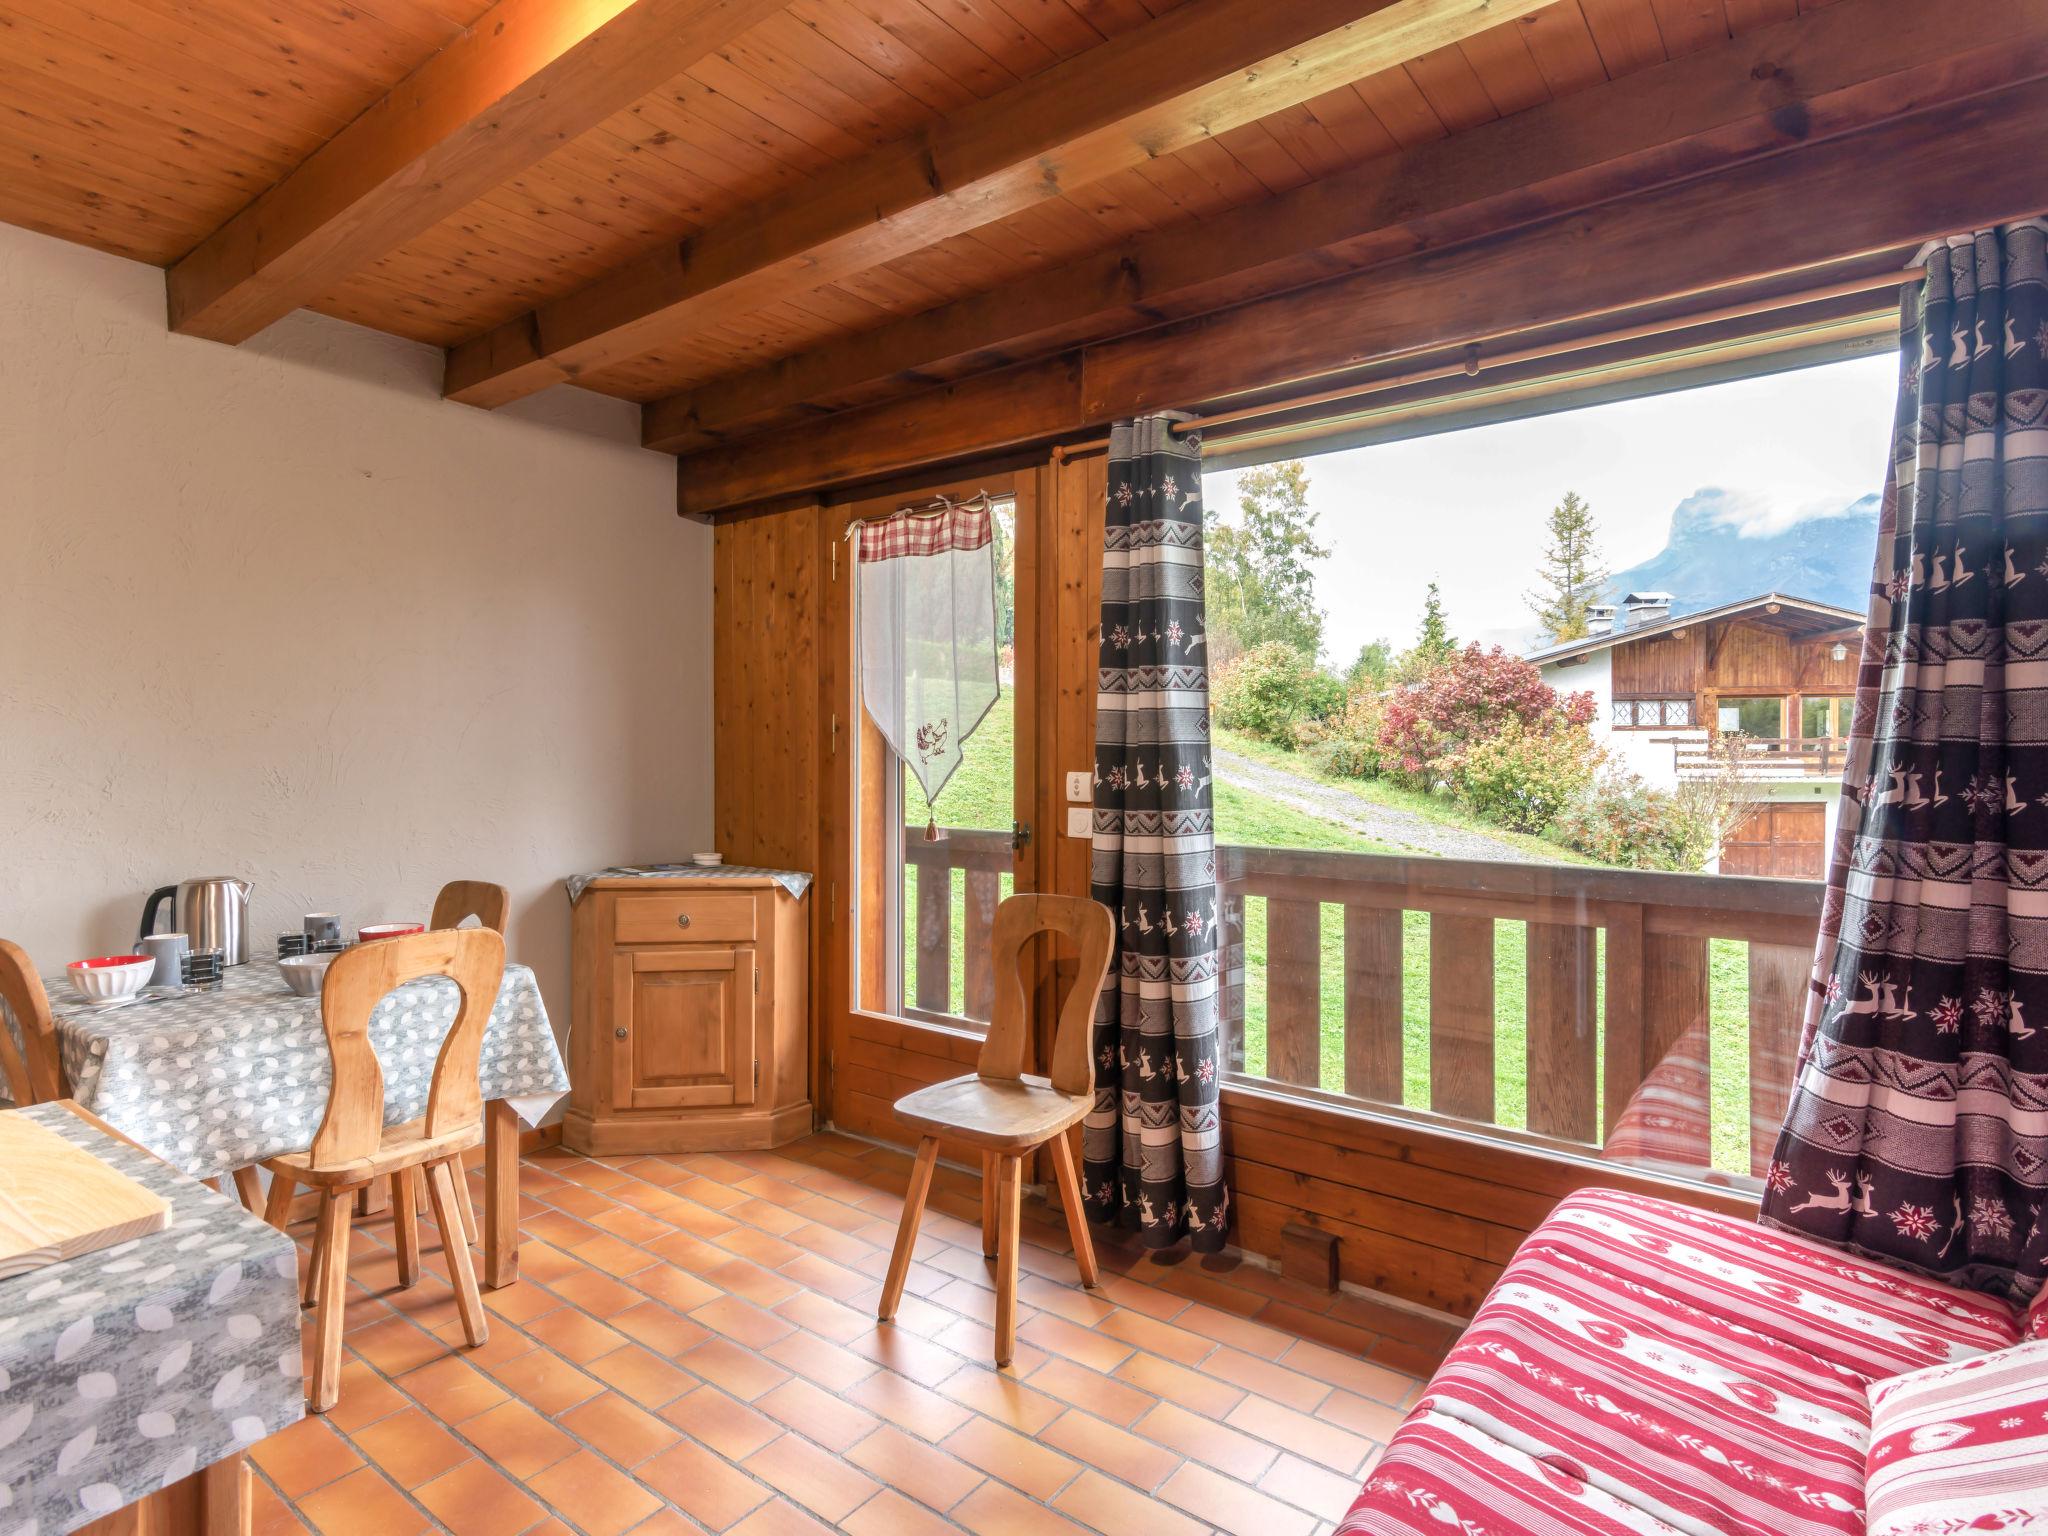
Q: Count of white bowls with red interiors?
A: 1